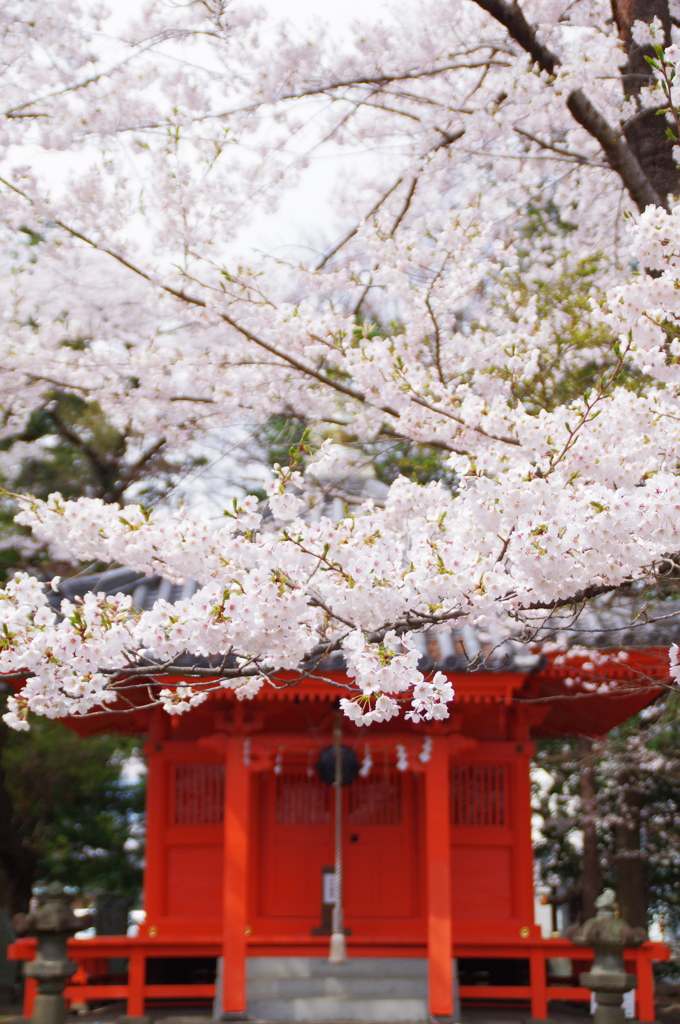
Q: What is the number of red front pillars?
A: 2